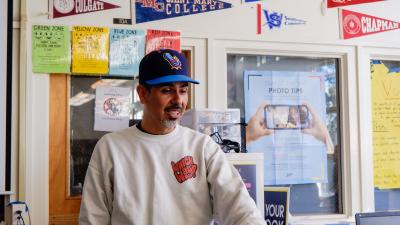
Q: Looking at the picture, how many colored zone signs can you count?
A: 4